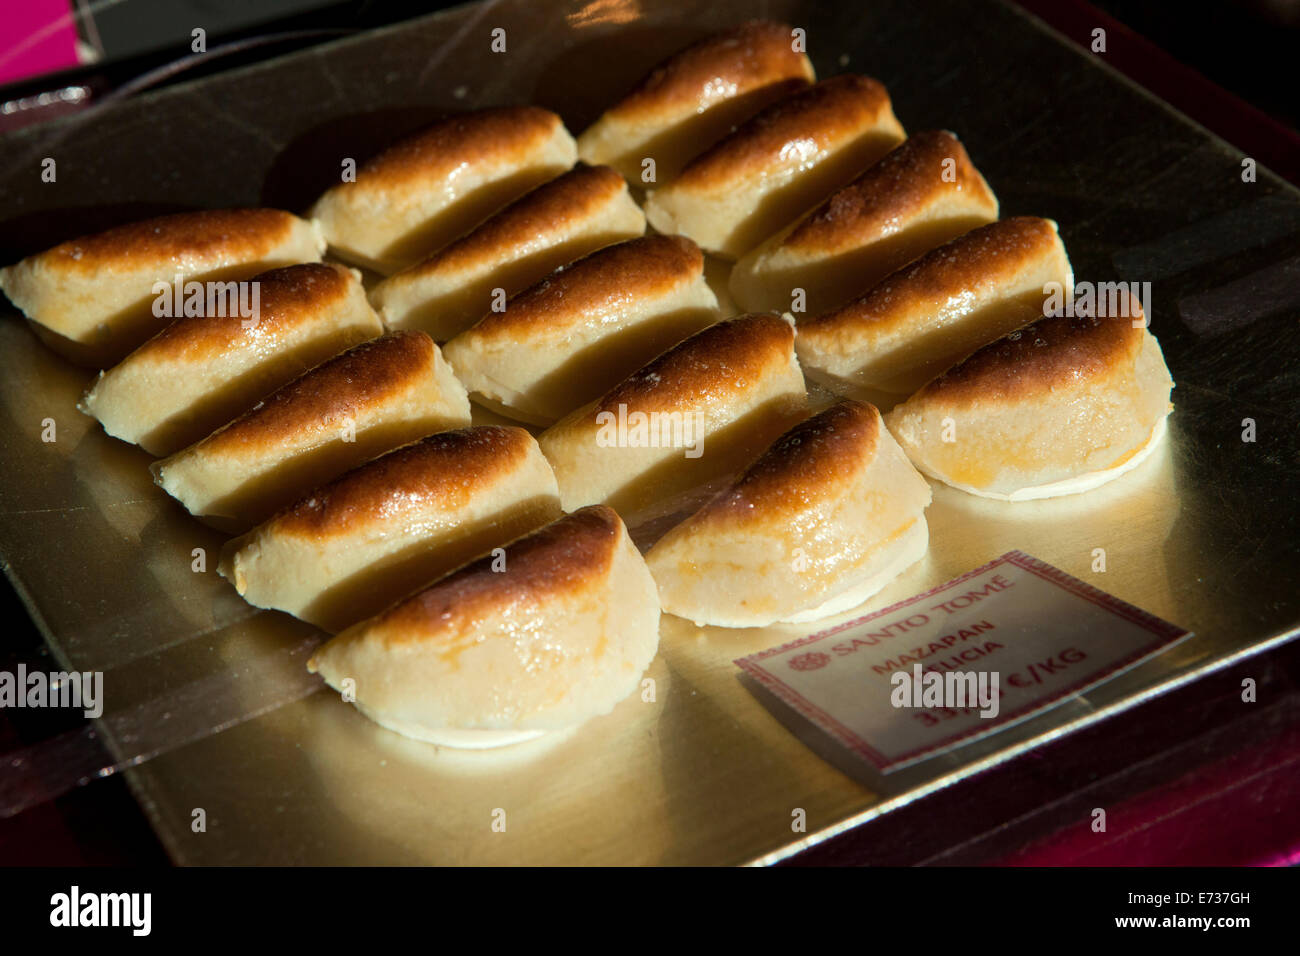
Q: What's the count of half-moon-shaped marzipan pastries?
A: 15